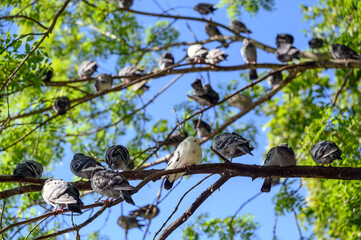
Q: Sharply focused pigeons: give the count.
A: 9